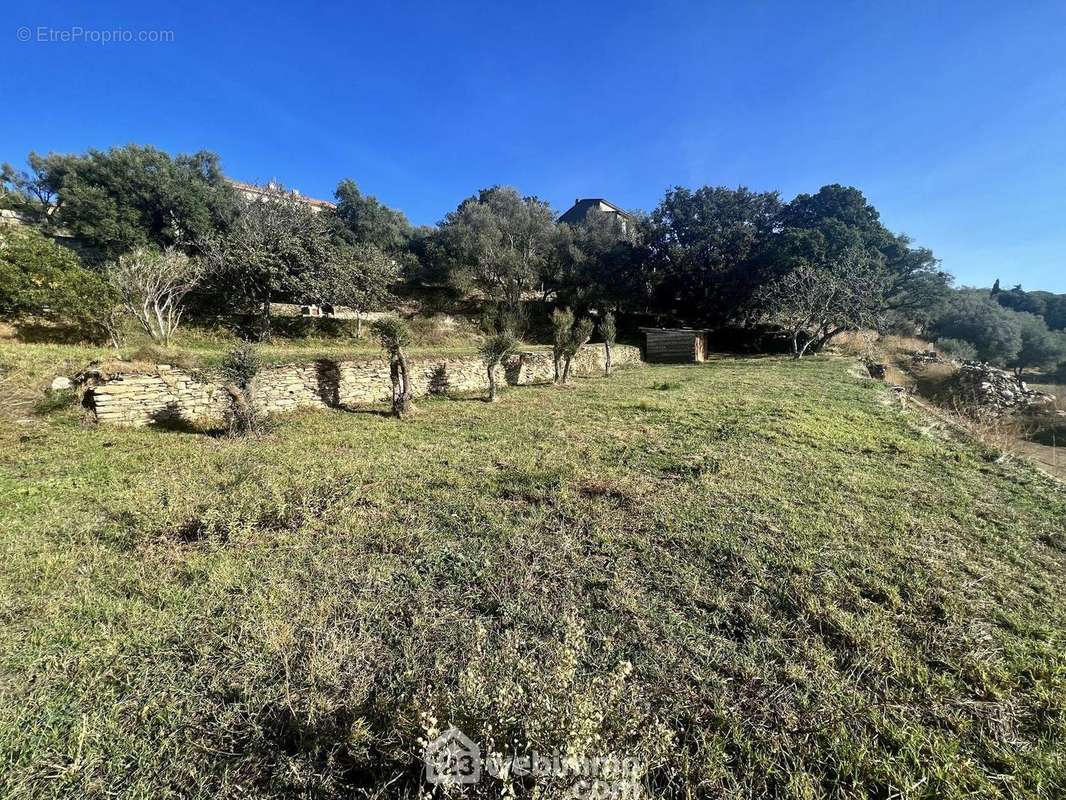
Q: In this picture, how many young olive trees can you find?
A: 5